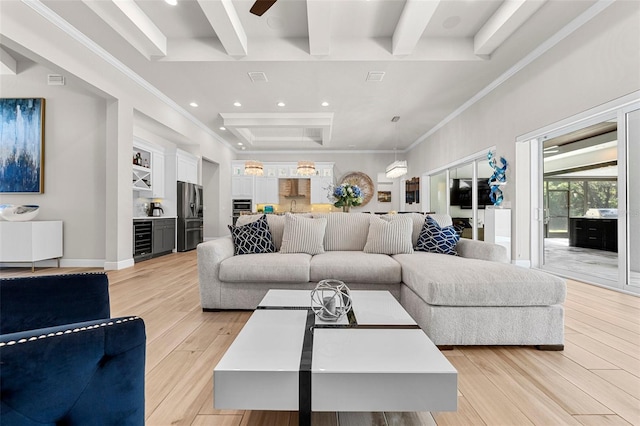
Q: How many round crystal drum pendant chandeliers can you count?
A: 2